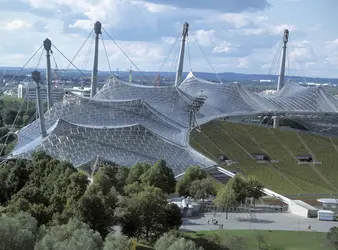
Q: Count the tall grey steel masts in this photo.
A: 5